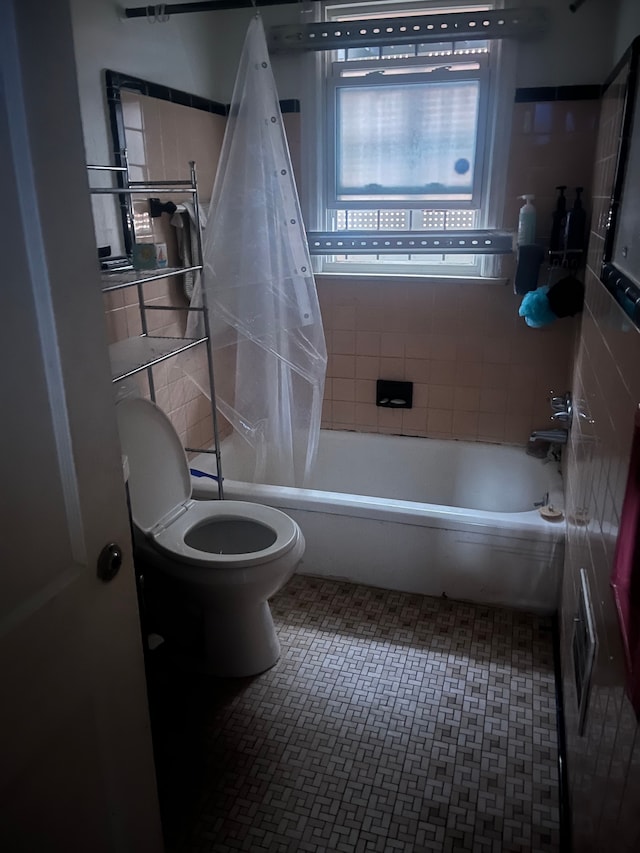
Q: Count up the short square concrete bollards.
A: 0